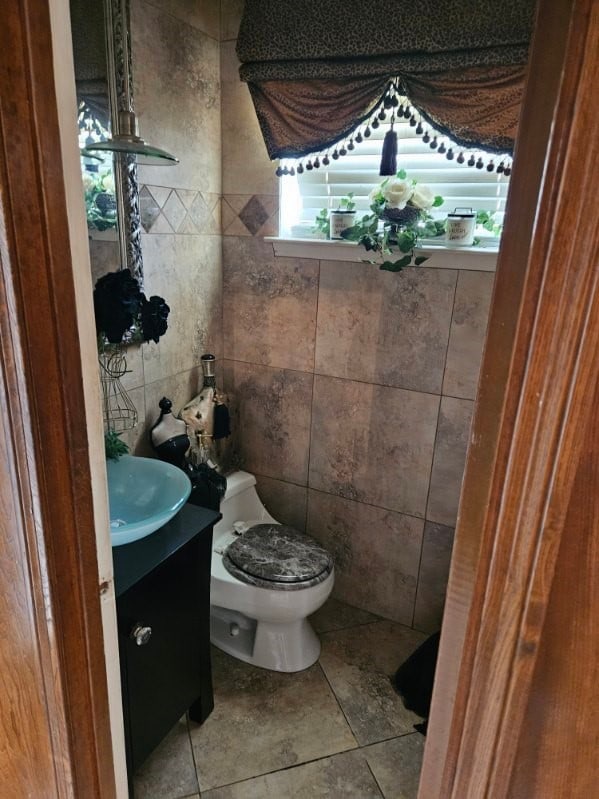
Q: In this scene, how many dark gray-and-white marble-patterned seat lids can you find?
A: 1